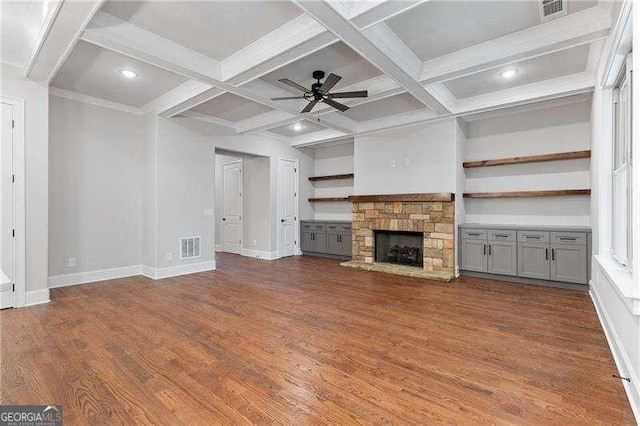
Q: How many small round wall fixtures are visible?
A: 2